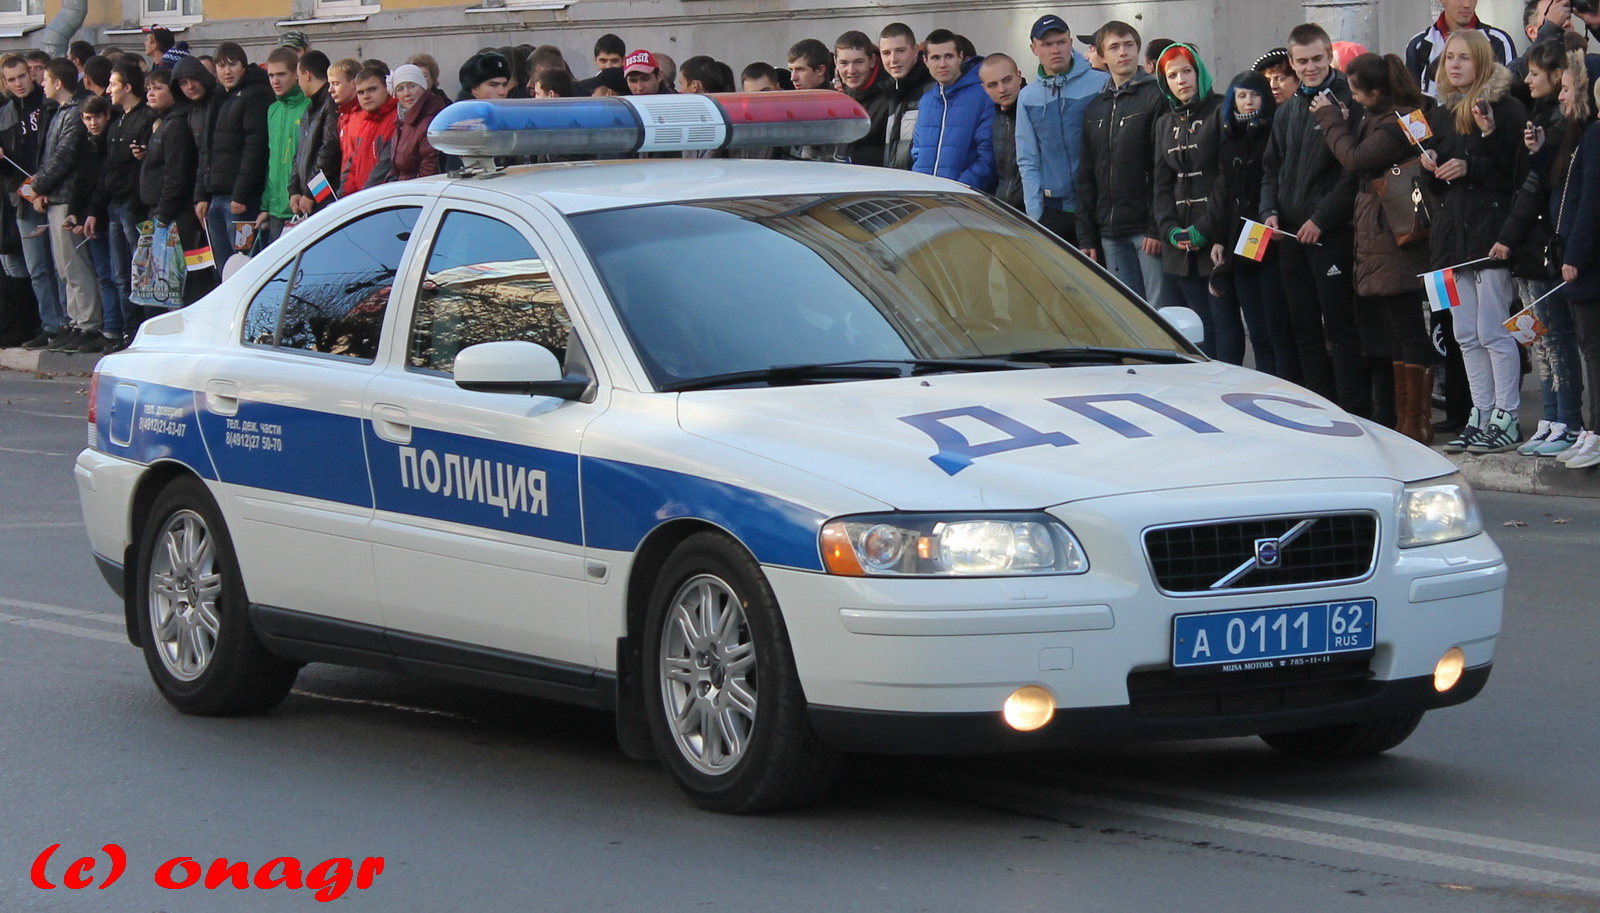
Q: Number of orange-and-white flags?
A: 4